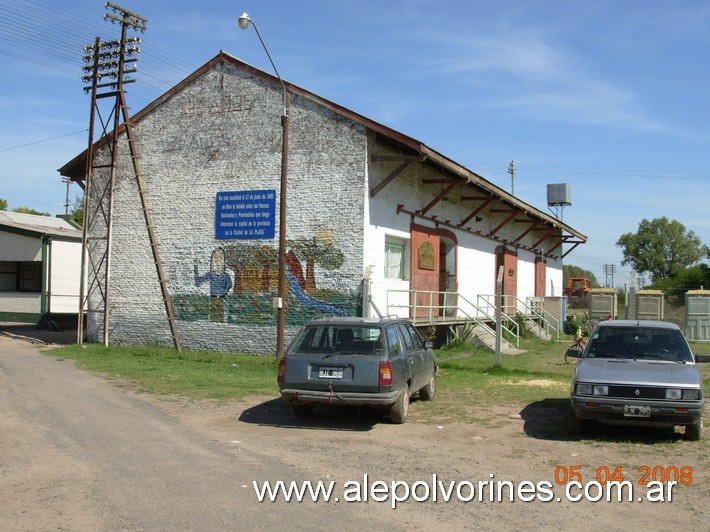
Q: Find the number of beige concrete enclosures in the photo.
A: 3